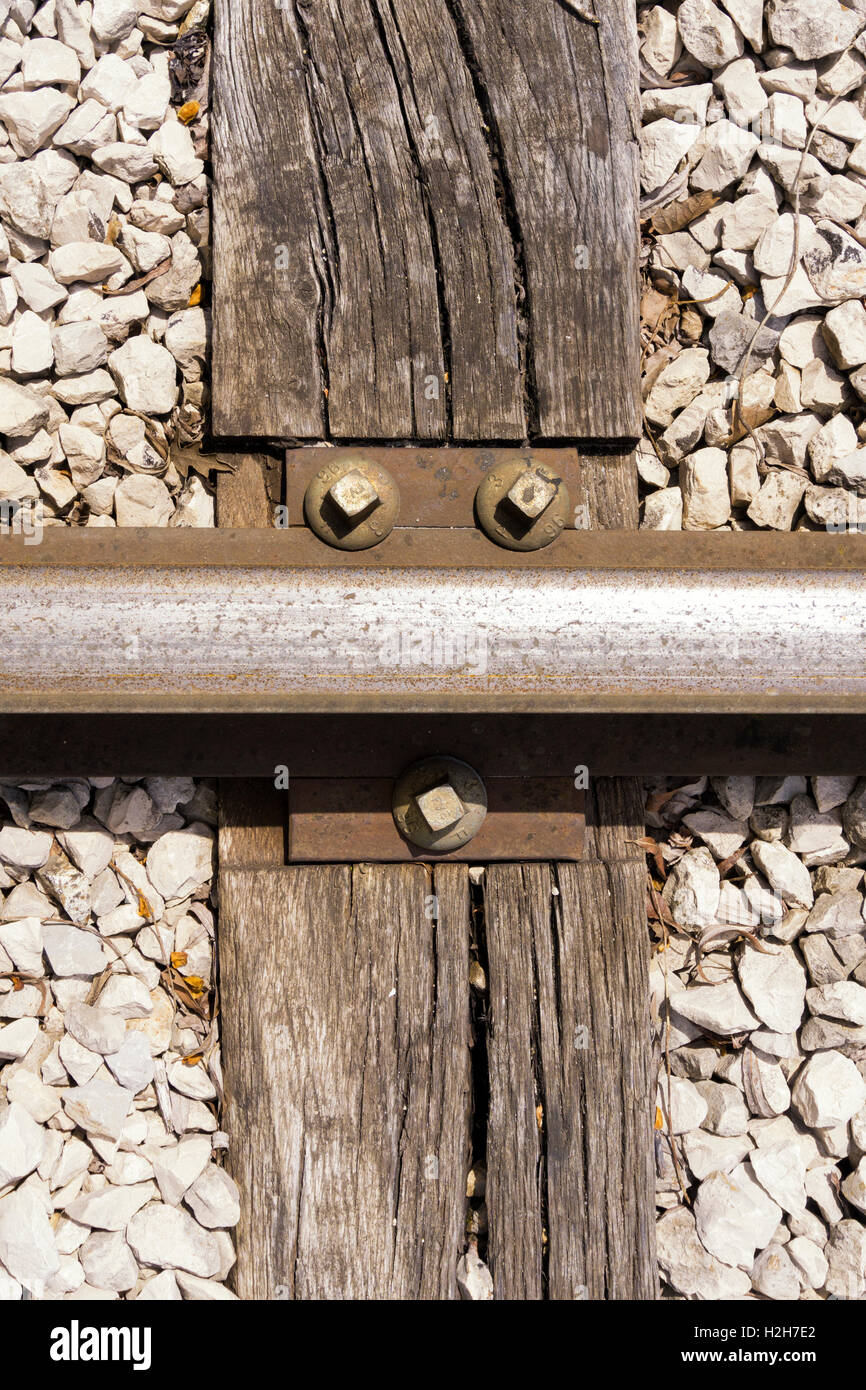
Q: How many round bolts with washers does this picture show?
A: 3